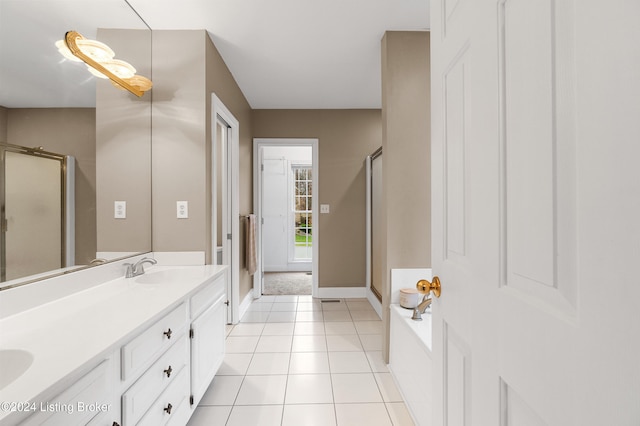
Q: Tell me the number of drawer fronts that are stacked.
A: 3